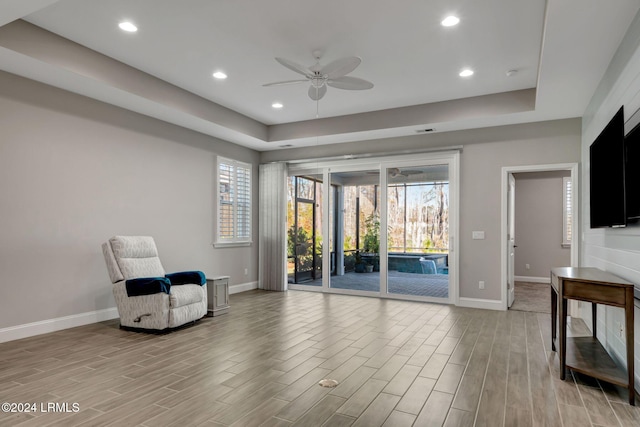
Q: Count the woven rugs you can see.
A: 0